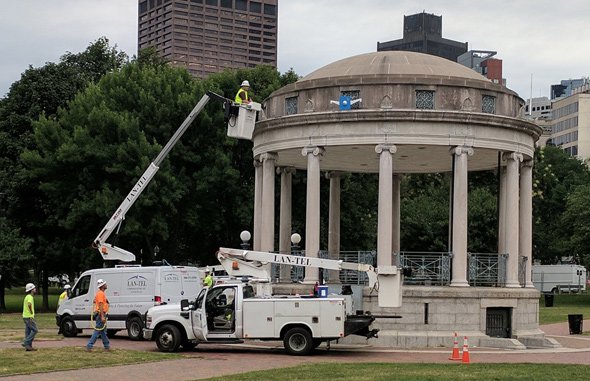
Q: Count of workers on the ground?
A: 4